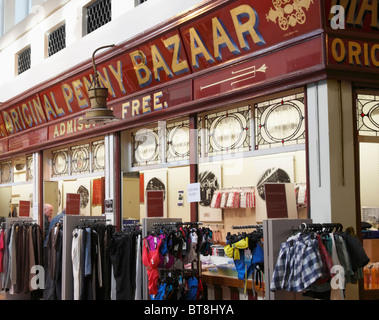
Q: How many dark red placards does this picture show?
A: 4